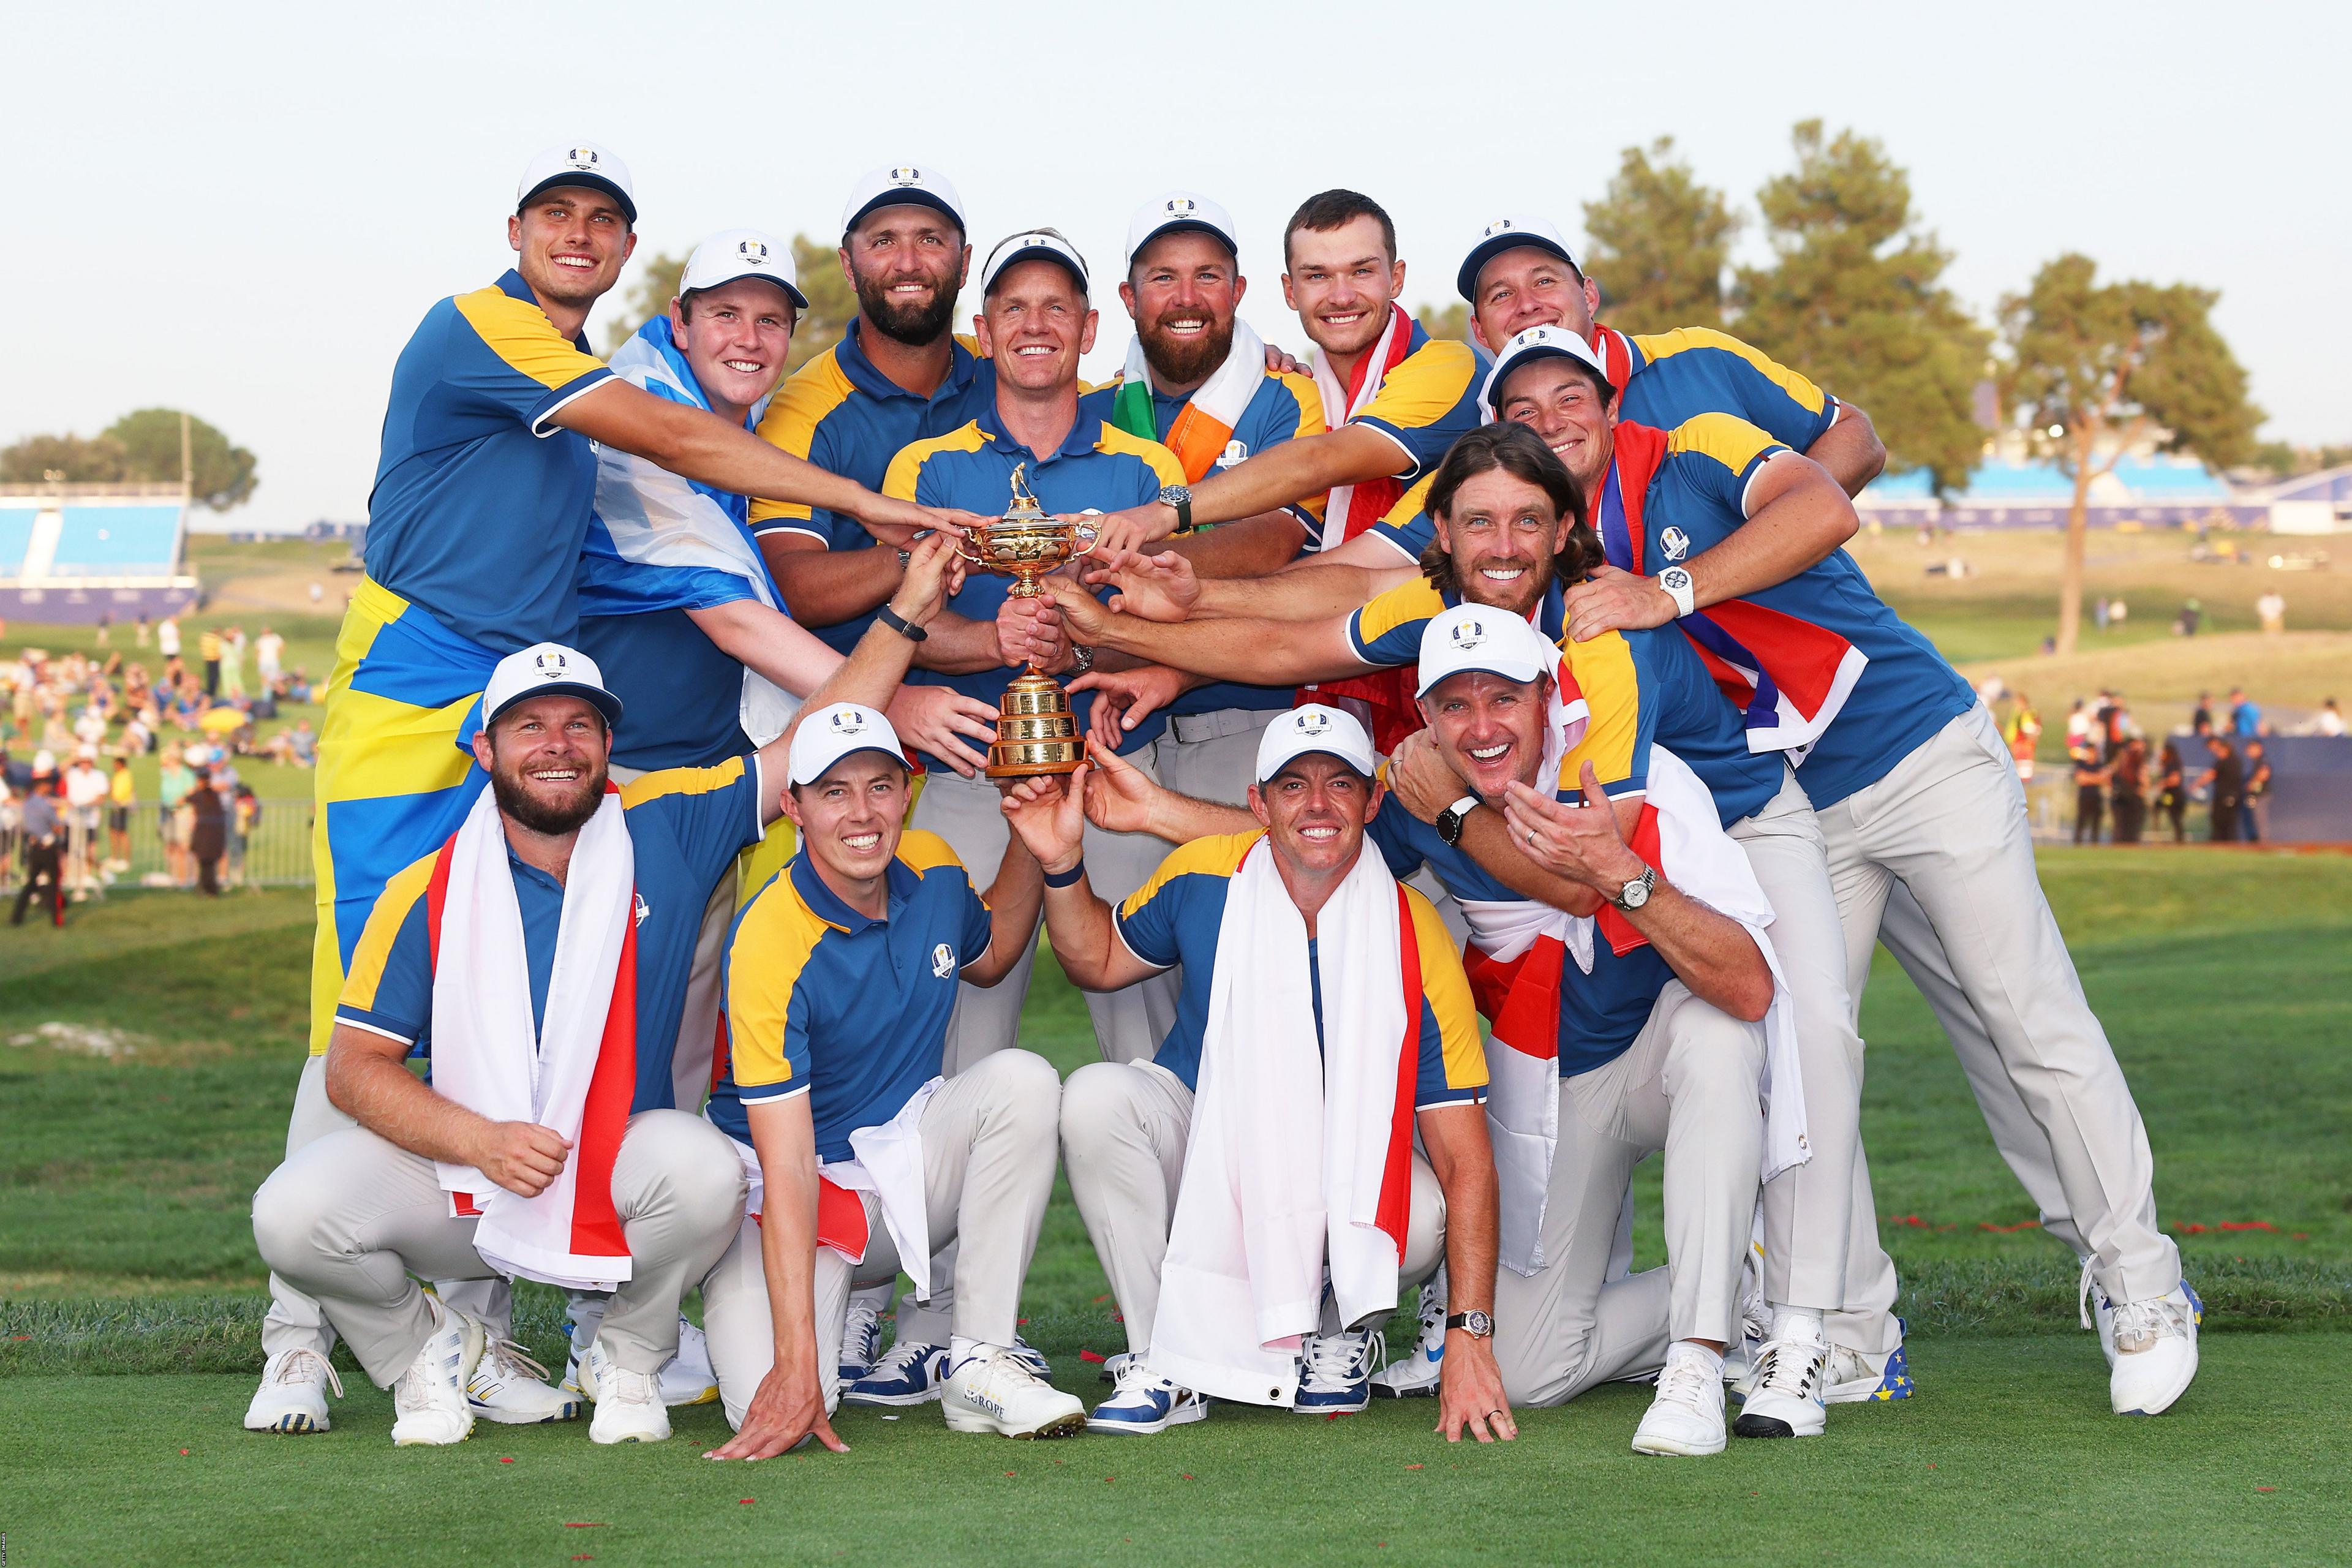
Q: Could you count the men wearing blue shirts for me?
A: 13